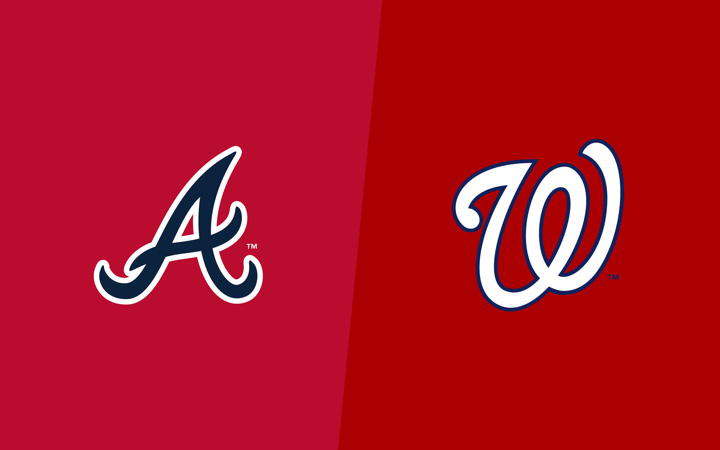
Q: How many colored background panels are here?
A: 2